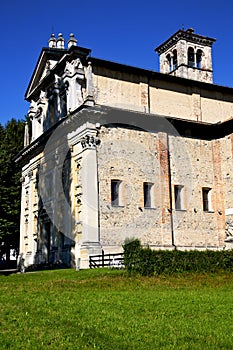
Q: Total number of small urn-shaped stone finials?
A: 3